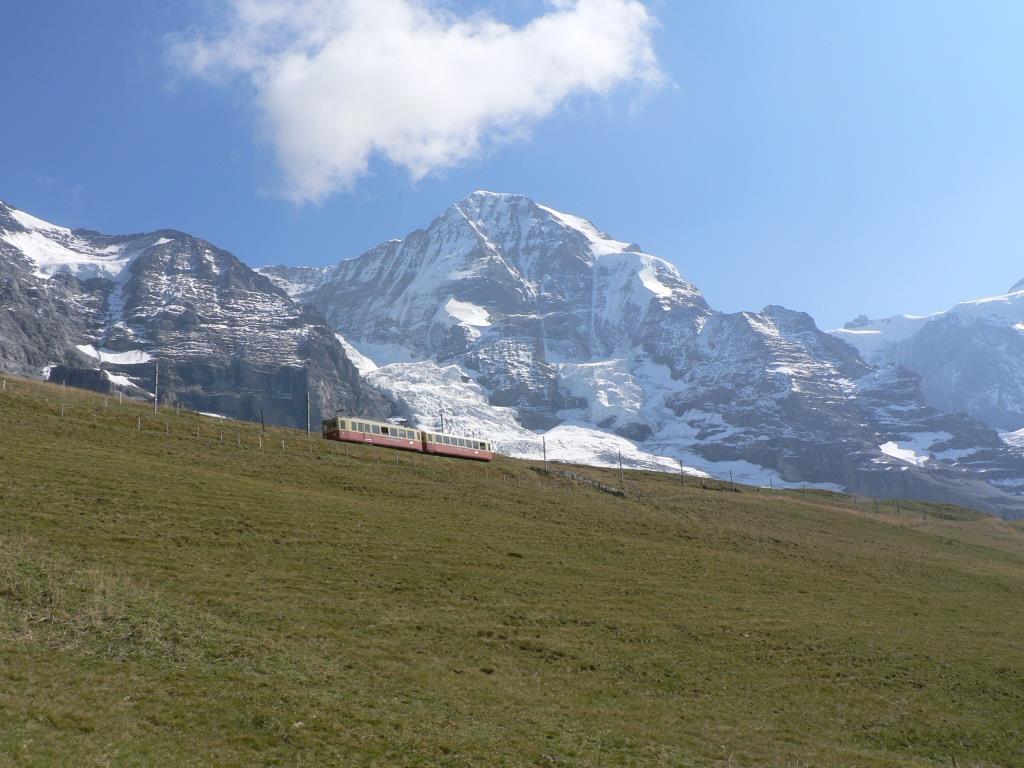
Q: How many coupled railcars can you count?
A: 2